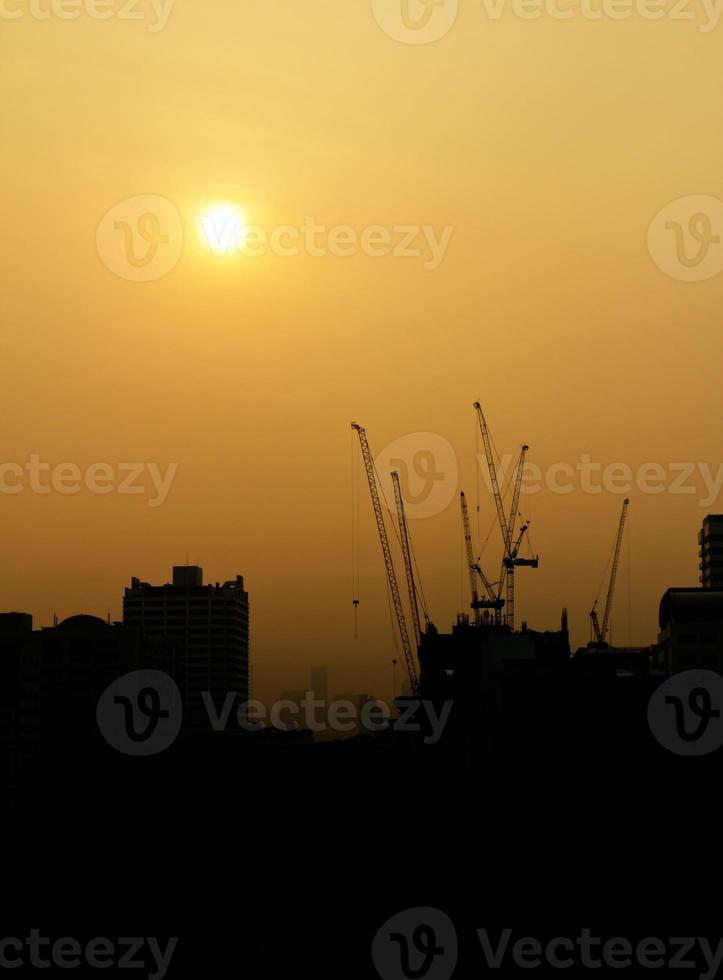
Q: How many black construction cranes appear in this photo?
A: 6